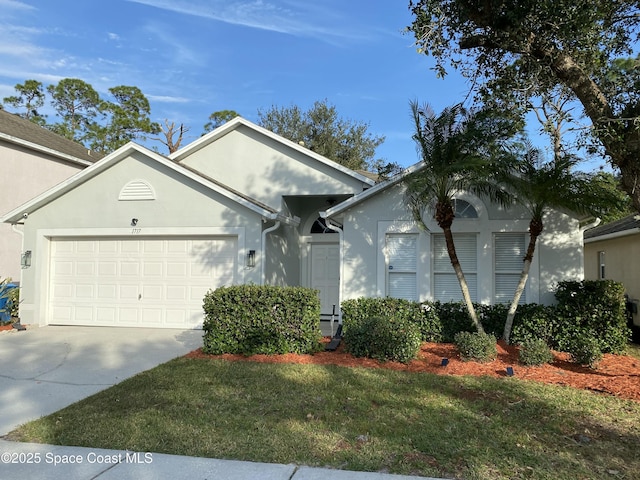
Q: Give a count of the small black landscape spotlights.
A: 2